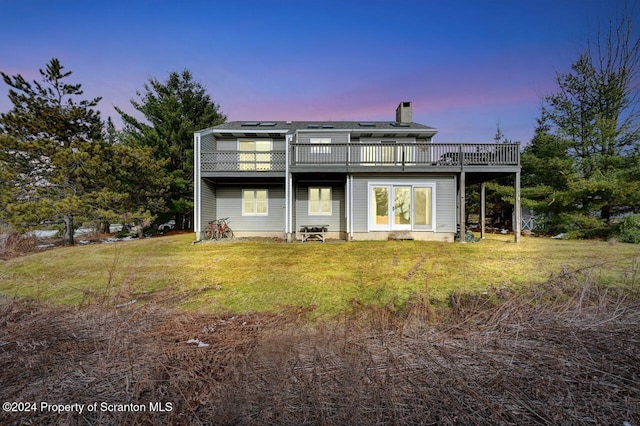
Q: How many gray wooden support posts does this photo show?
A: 3